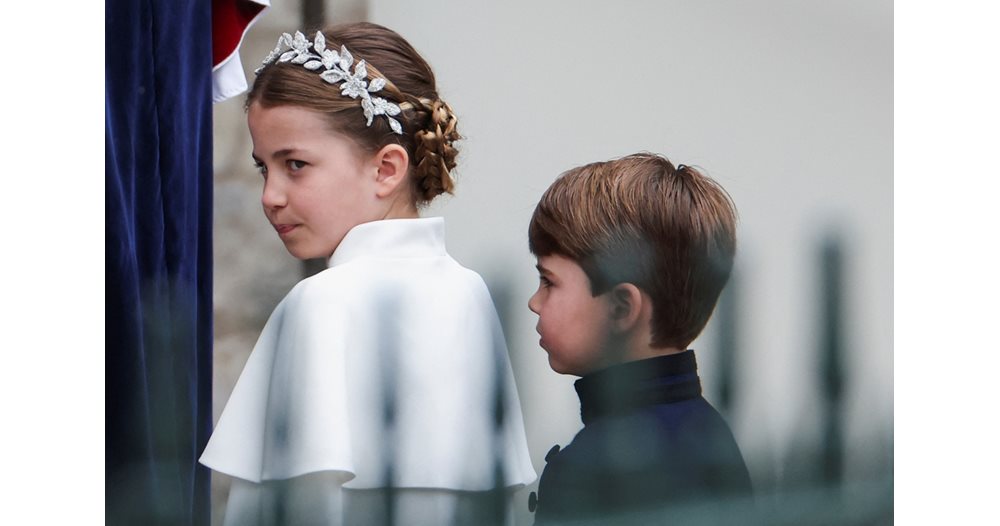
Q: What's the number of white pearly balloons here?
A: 0